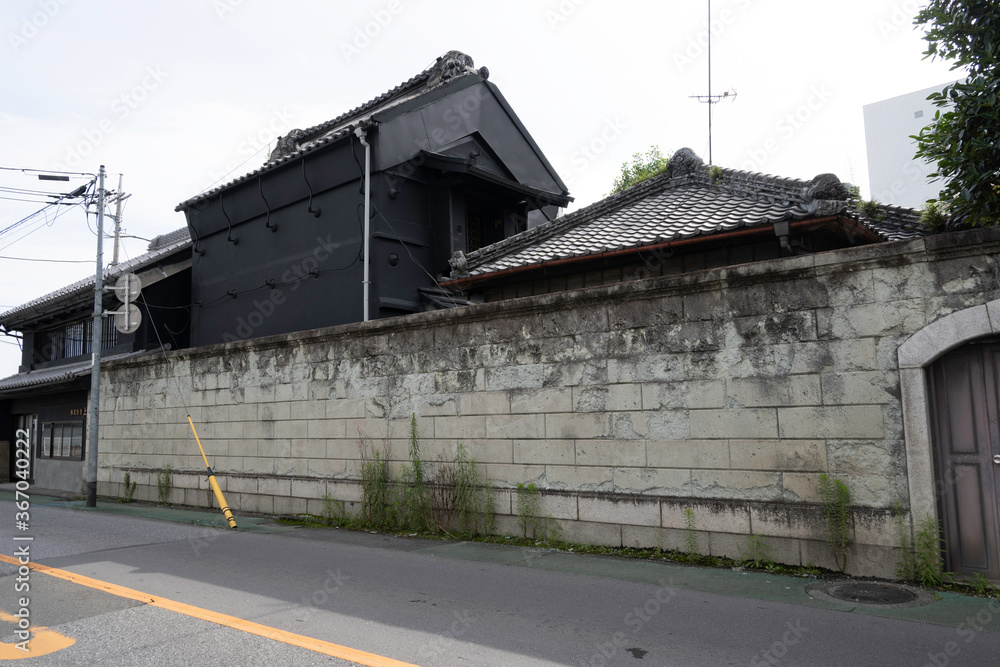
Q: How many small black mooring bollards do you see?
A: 0